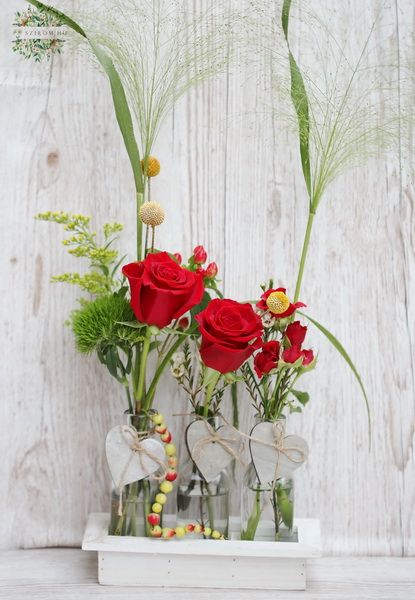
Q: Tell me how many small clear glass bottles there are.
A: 3